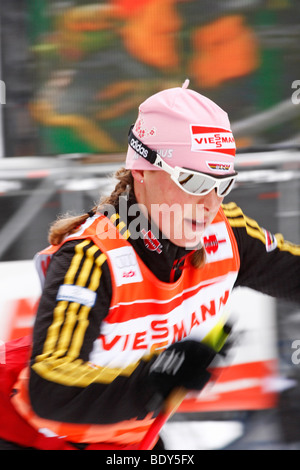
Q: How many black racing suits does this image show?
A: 1